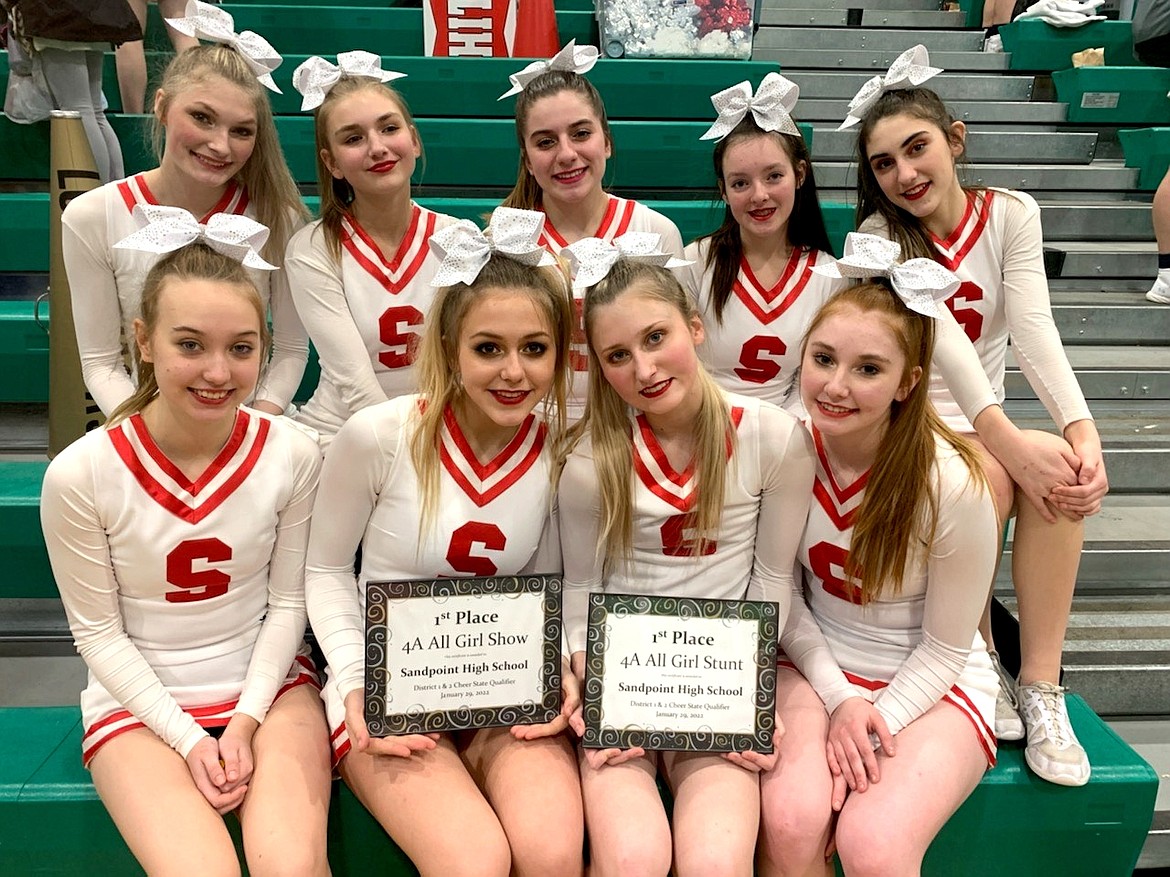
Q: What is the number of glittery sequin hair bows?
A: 9